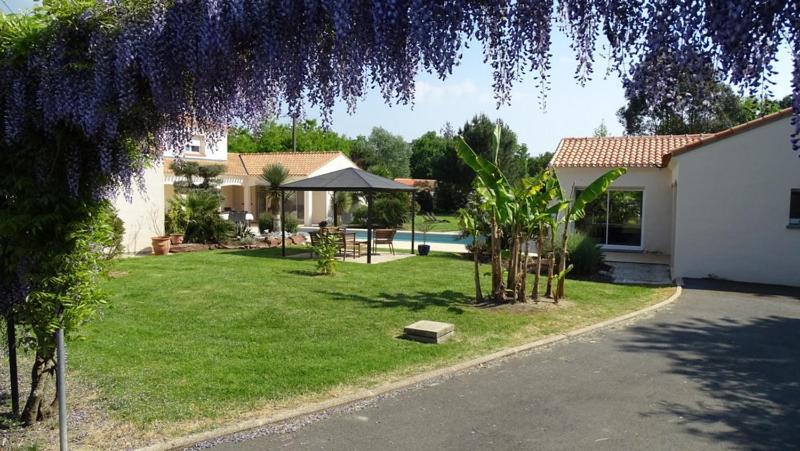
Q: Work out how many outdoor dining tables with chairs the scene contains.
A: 1